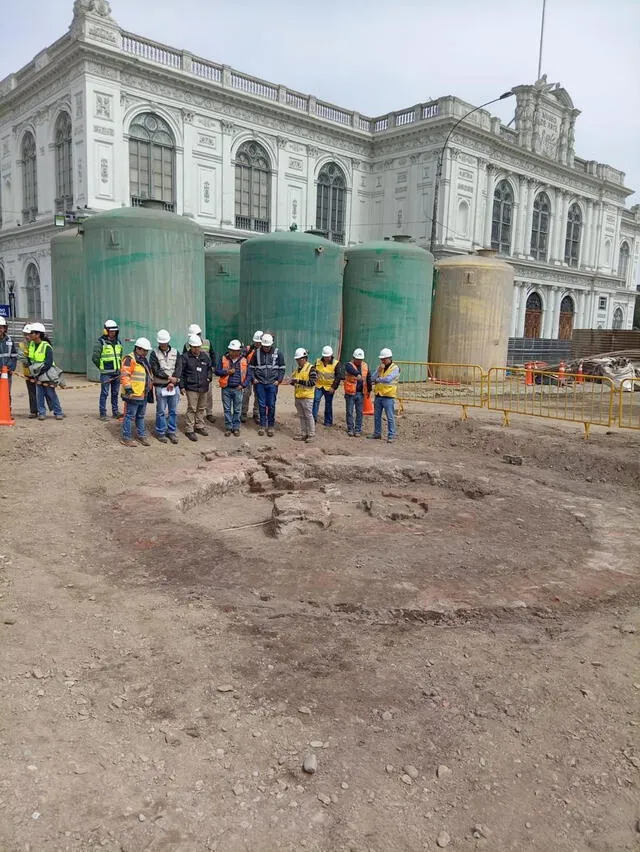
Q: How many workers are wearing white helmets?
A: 15